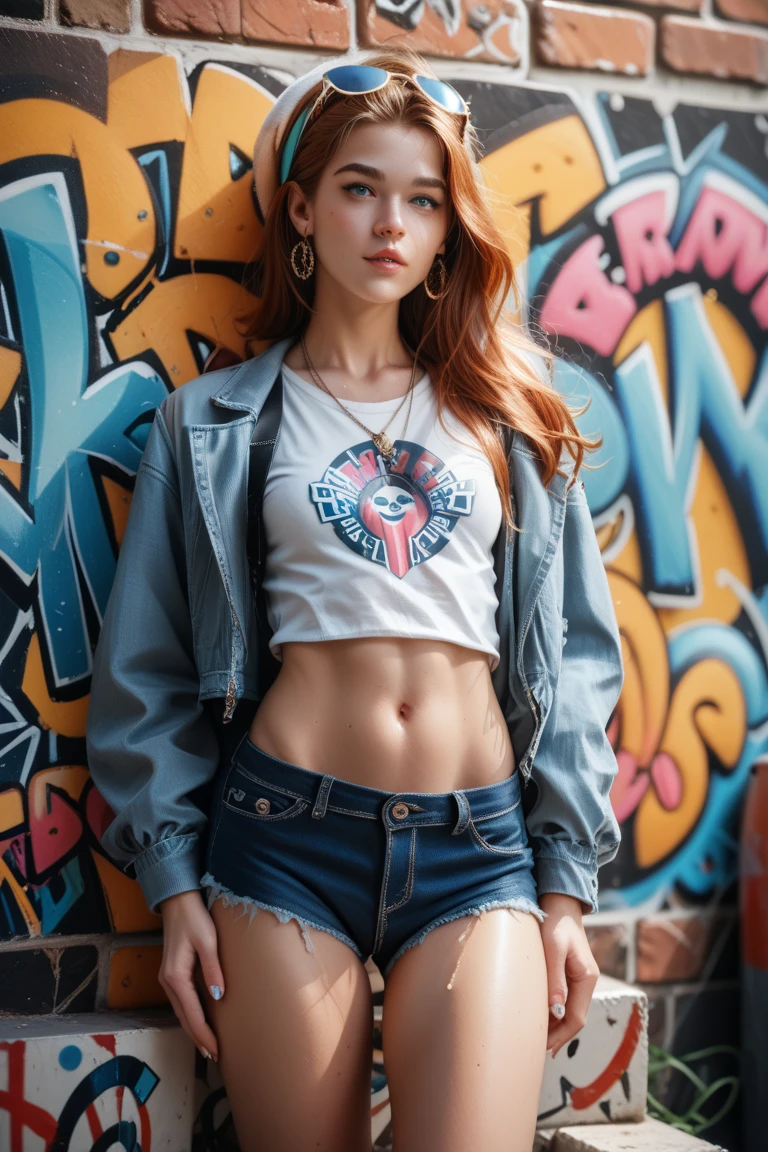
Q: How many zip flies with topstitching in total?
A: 1